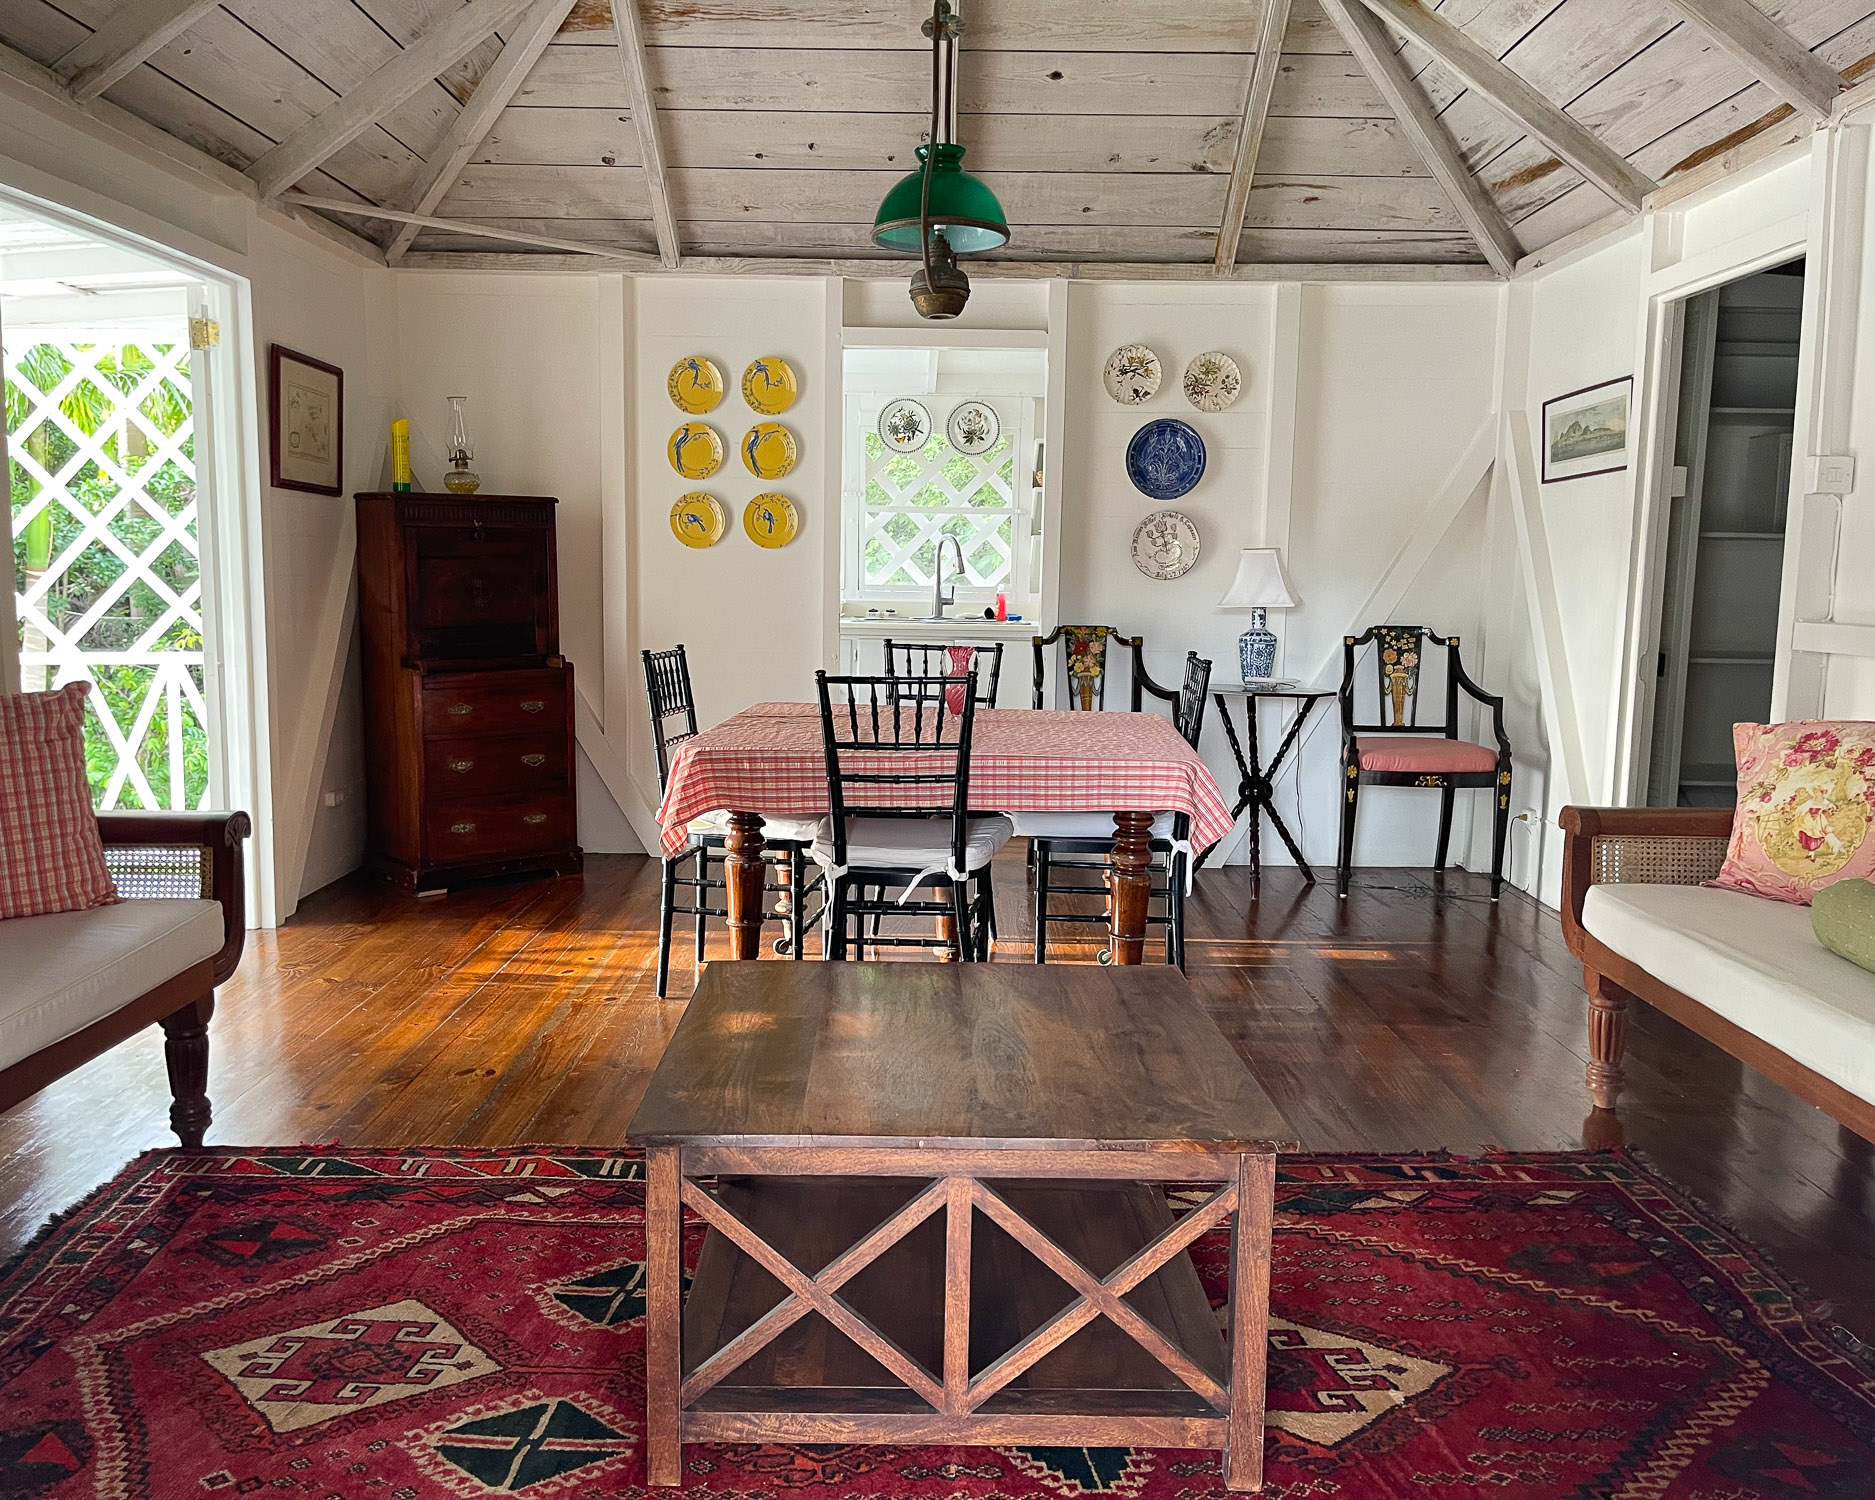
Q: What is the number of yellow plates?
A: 6